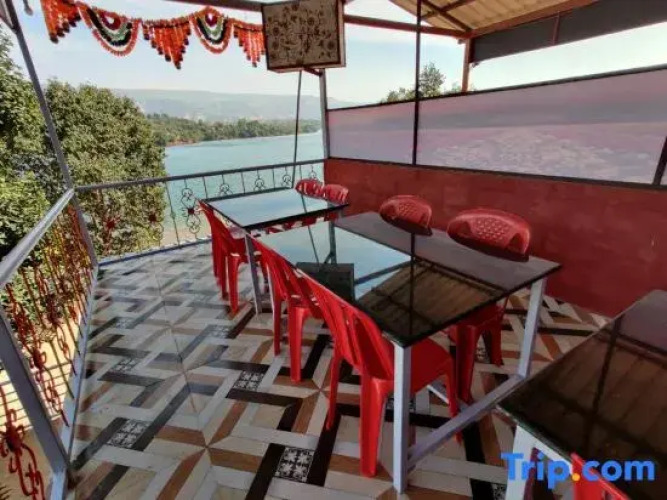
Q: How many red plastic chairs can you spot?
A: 9